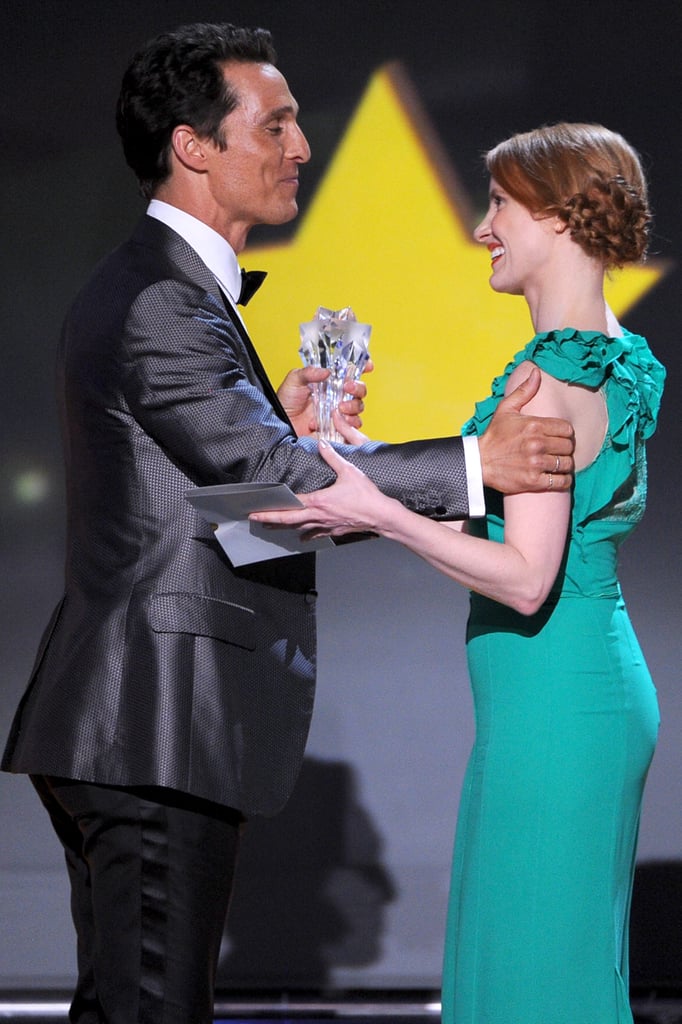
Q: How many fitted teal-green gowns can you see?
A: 1